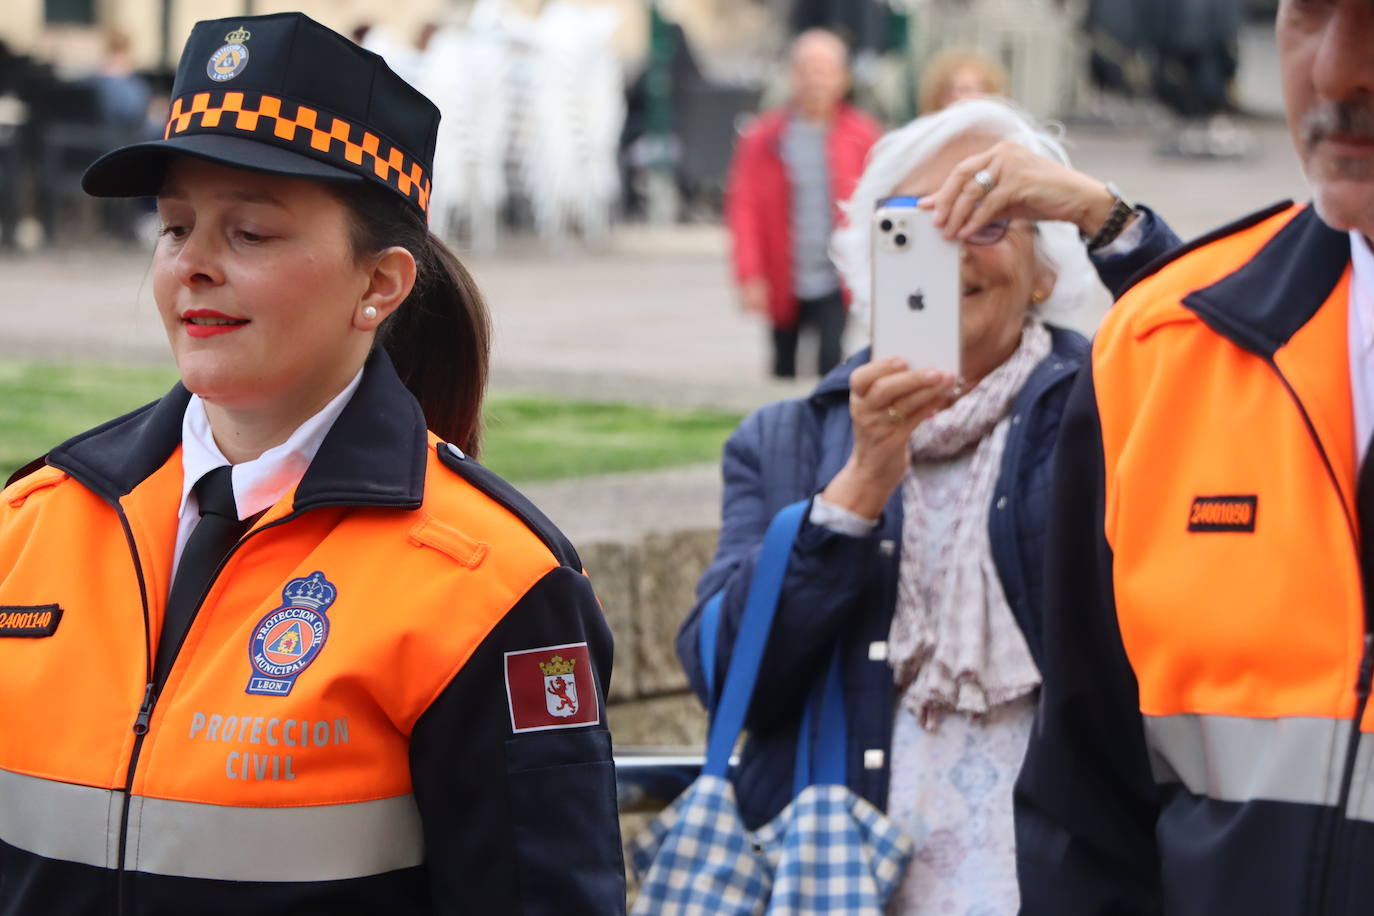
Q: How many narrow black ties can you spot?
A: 1